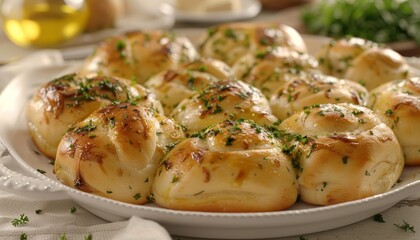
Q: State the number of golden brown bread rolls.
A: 12